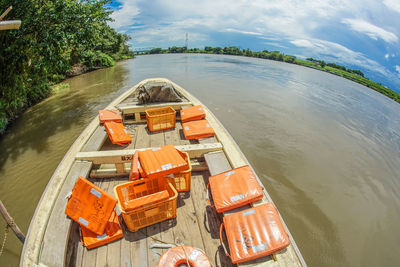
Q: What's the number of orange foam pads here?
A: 11